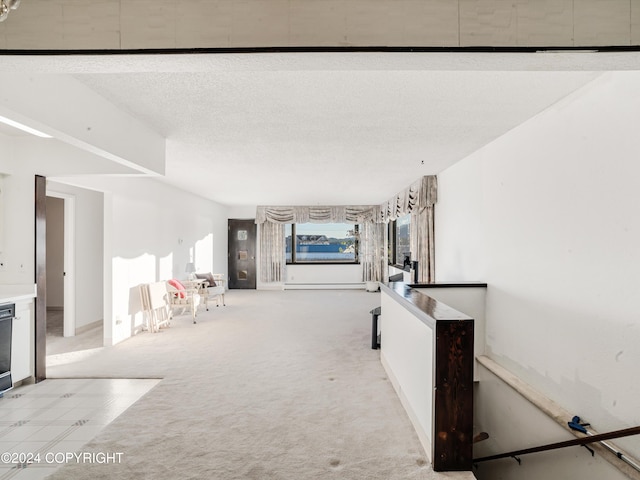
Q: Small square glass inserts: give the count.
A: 3